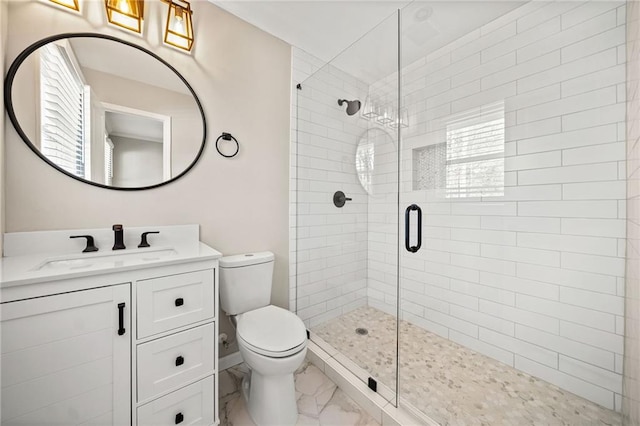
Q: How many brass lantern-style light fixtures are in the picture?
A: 3